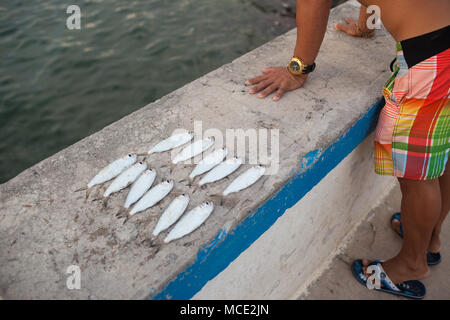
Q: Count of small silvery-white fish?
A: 11